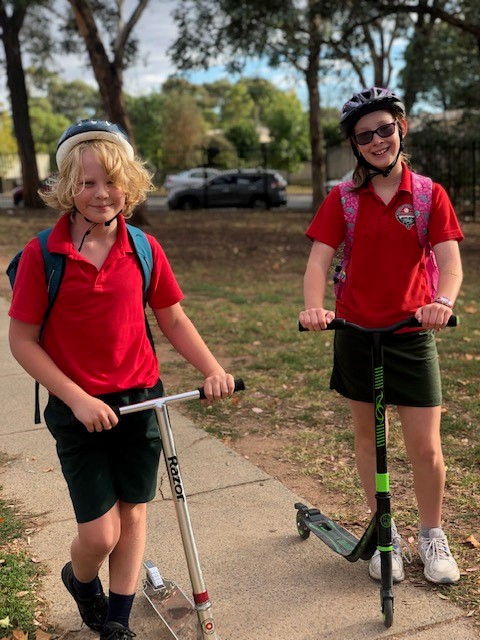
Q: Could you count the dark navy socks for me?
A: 2